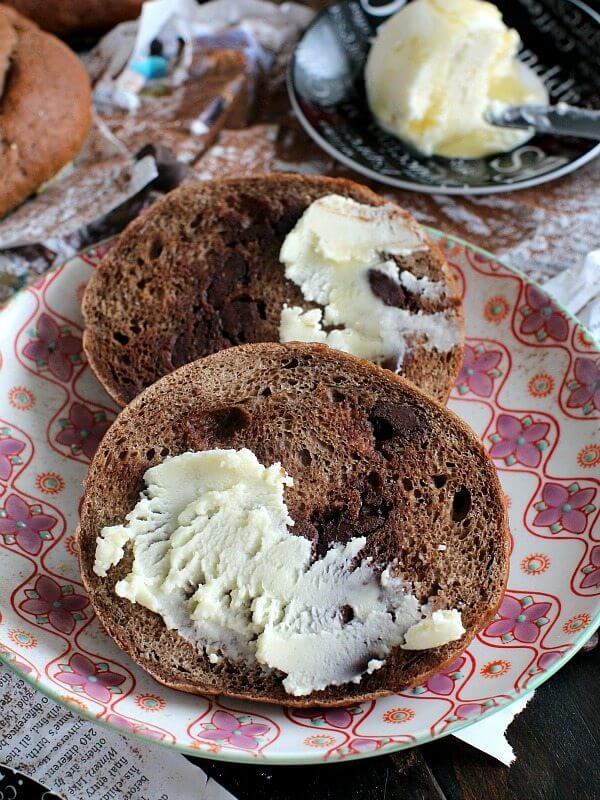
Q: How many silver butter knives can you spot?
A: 1